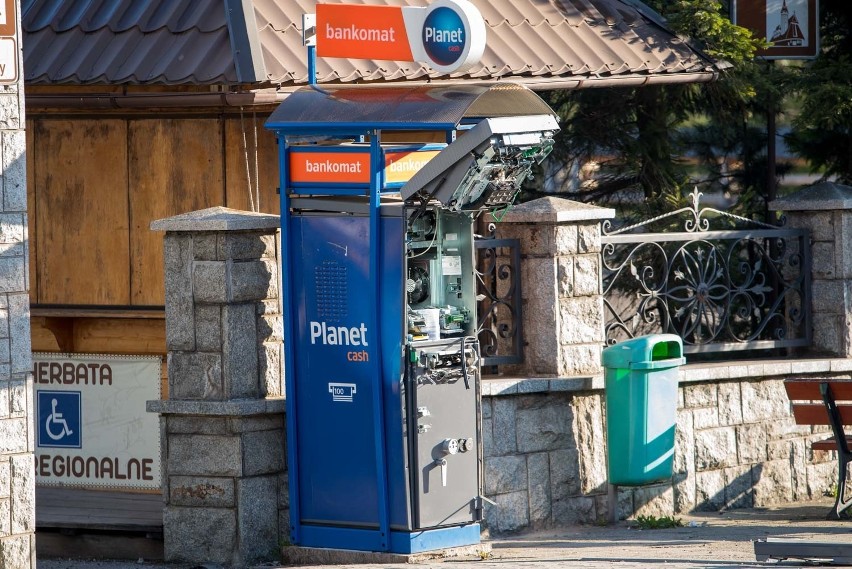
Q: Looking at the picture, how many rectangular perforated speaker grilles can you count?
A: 1